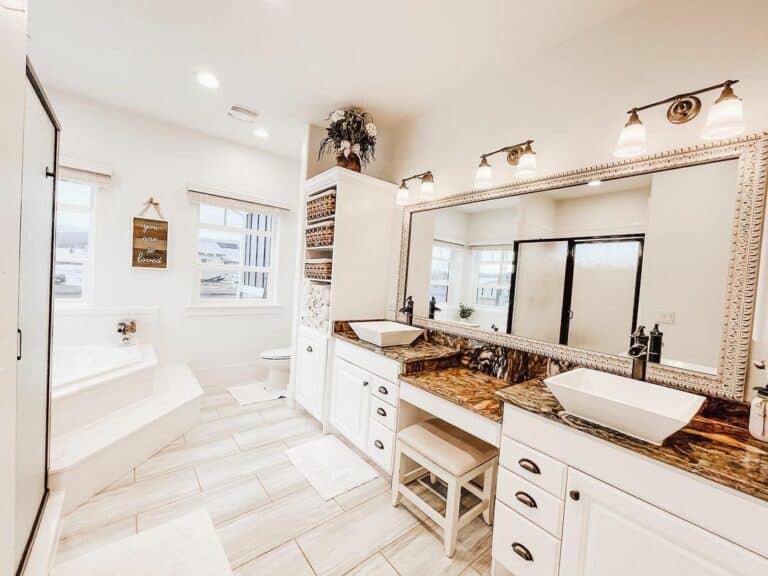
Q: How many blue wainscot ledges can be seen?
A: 0